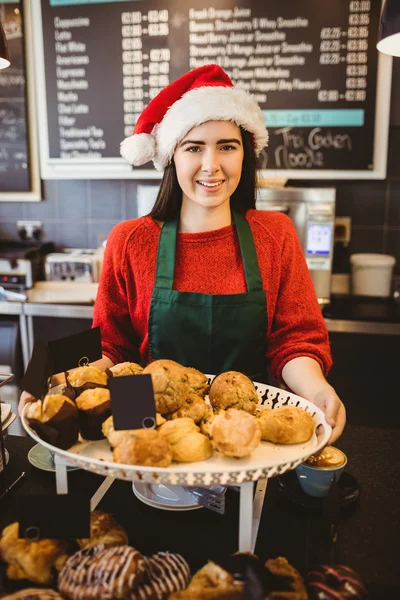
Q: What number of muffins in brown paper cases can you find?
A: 3